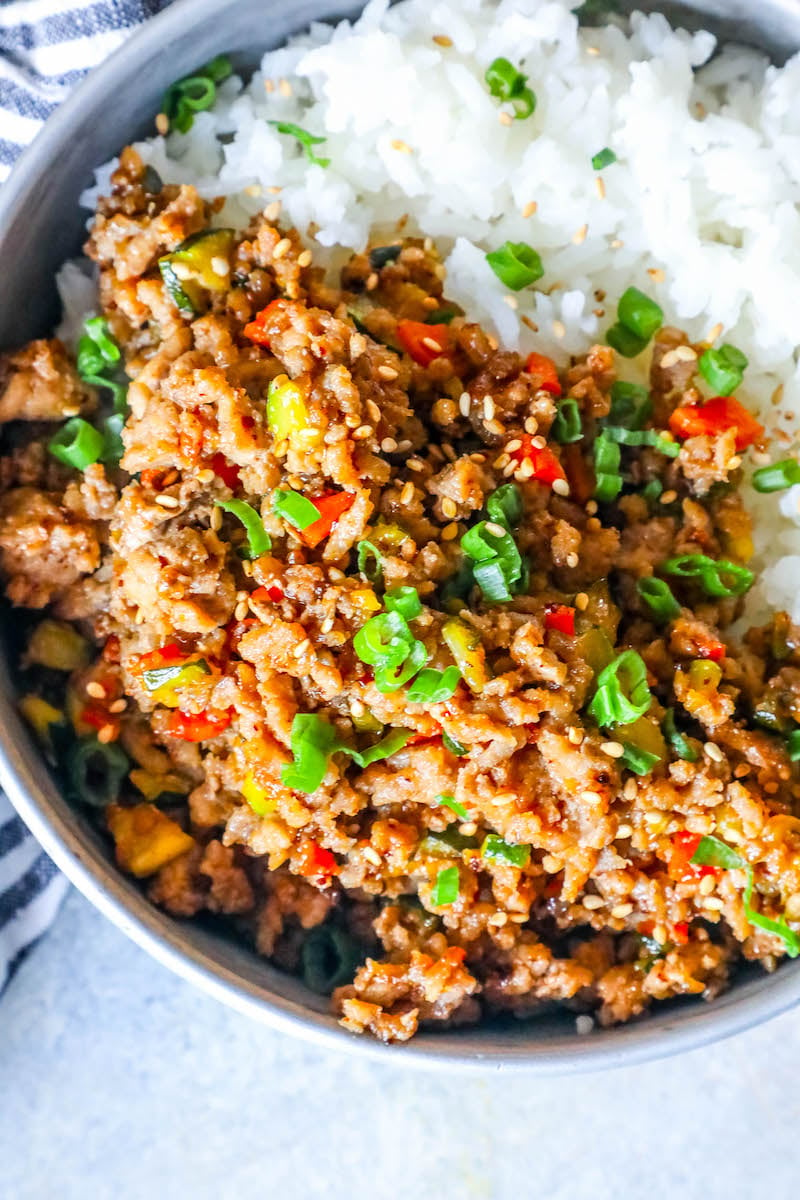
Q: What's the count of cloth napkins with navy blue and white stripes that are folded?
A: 1